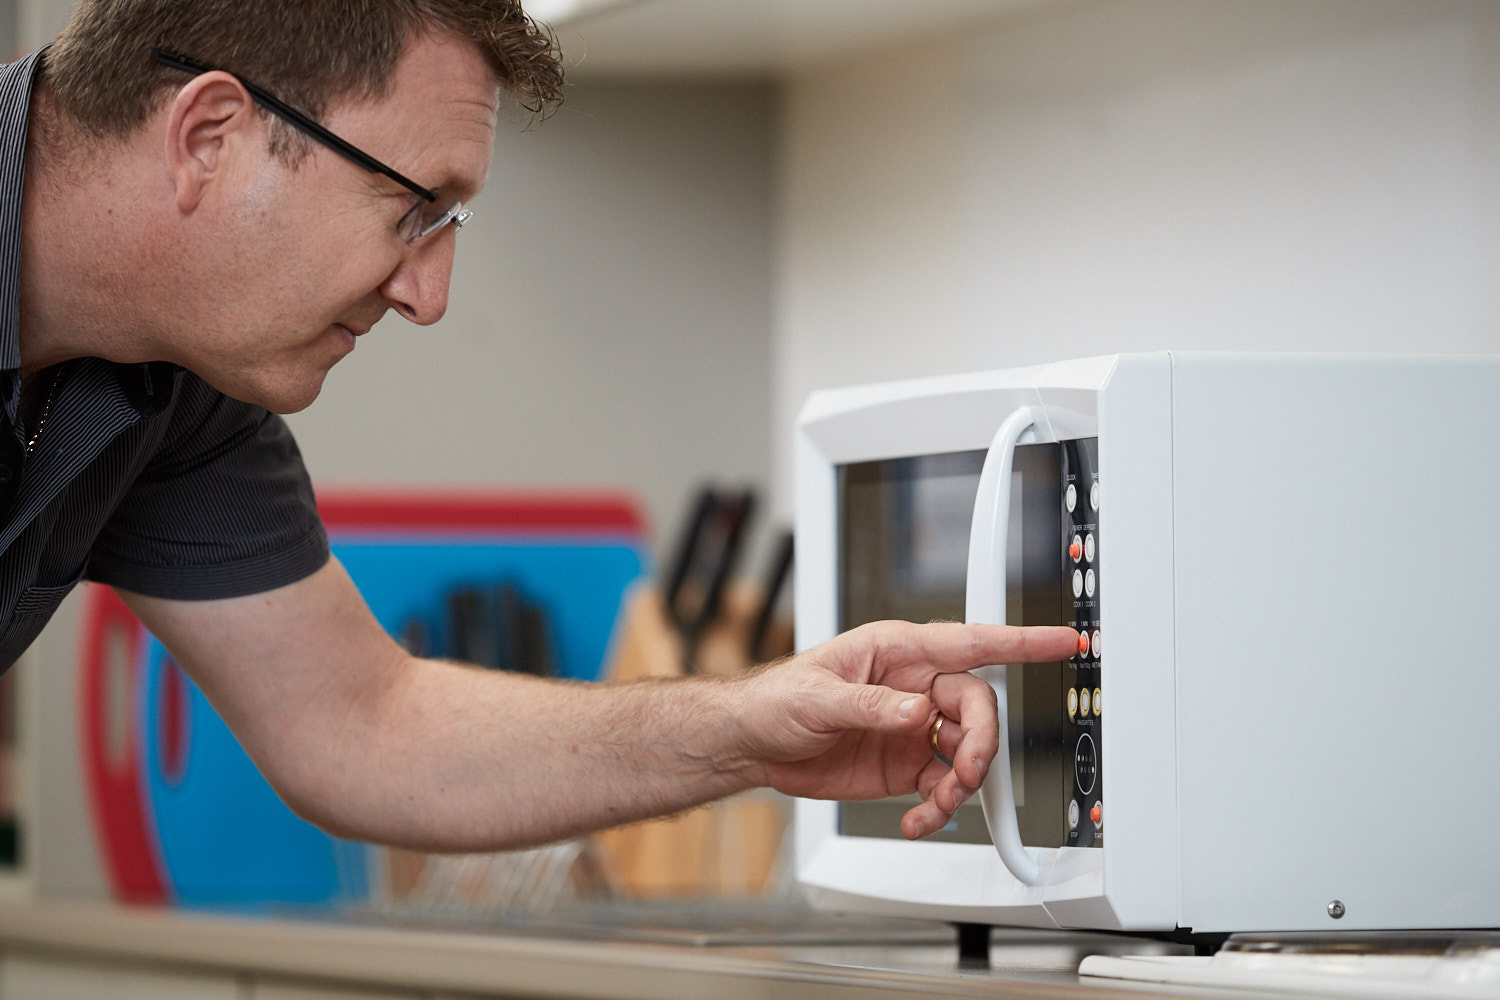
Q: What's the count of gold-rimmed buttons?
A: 3